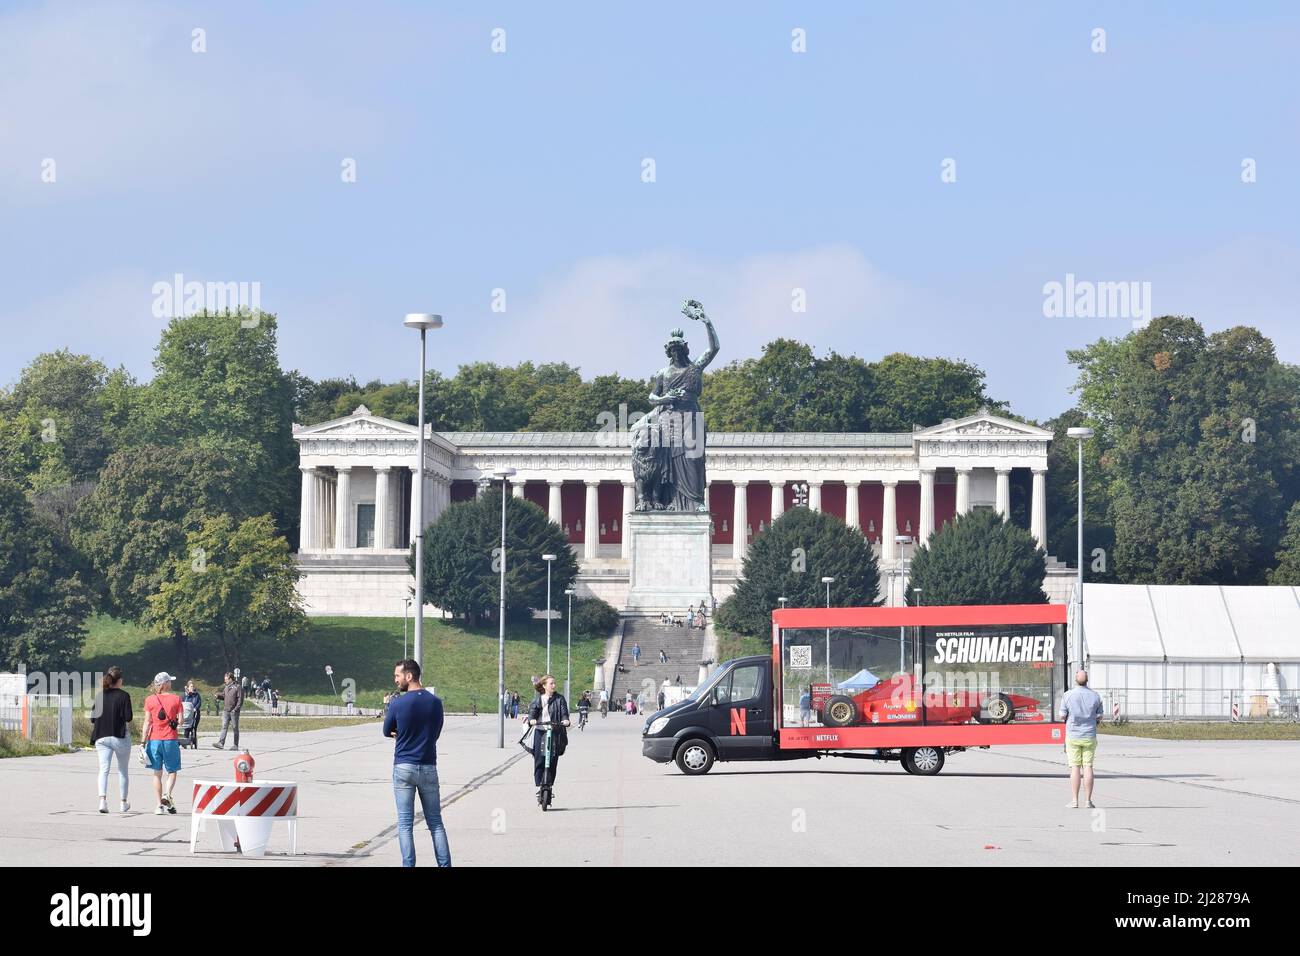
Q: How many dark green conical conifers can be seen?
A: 3